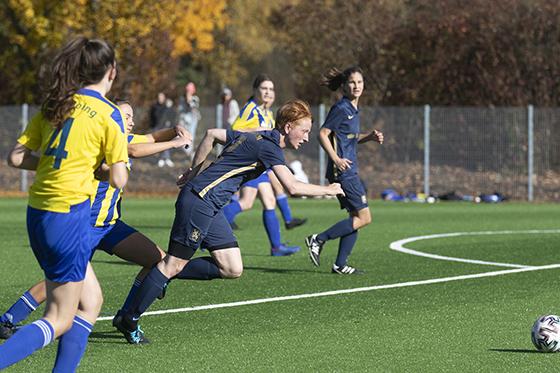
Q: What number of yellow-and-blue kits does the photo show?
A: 3